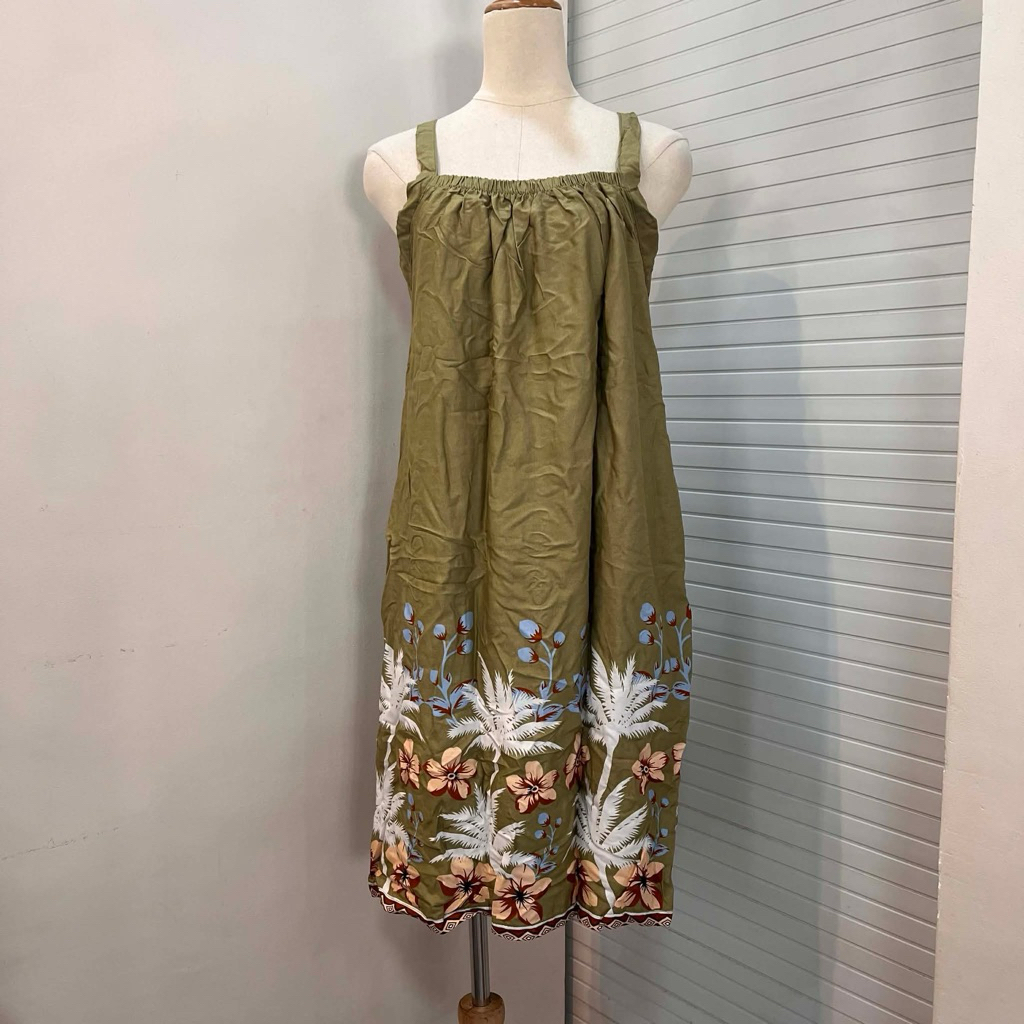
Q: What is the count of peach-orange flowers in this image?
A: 12